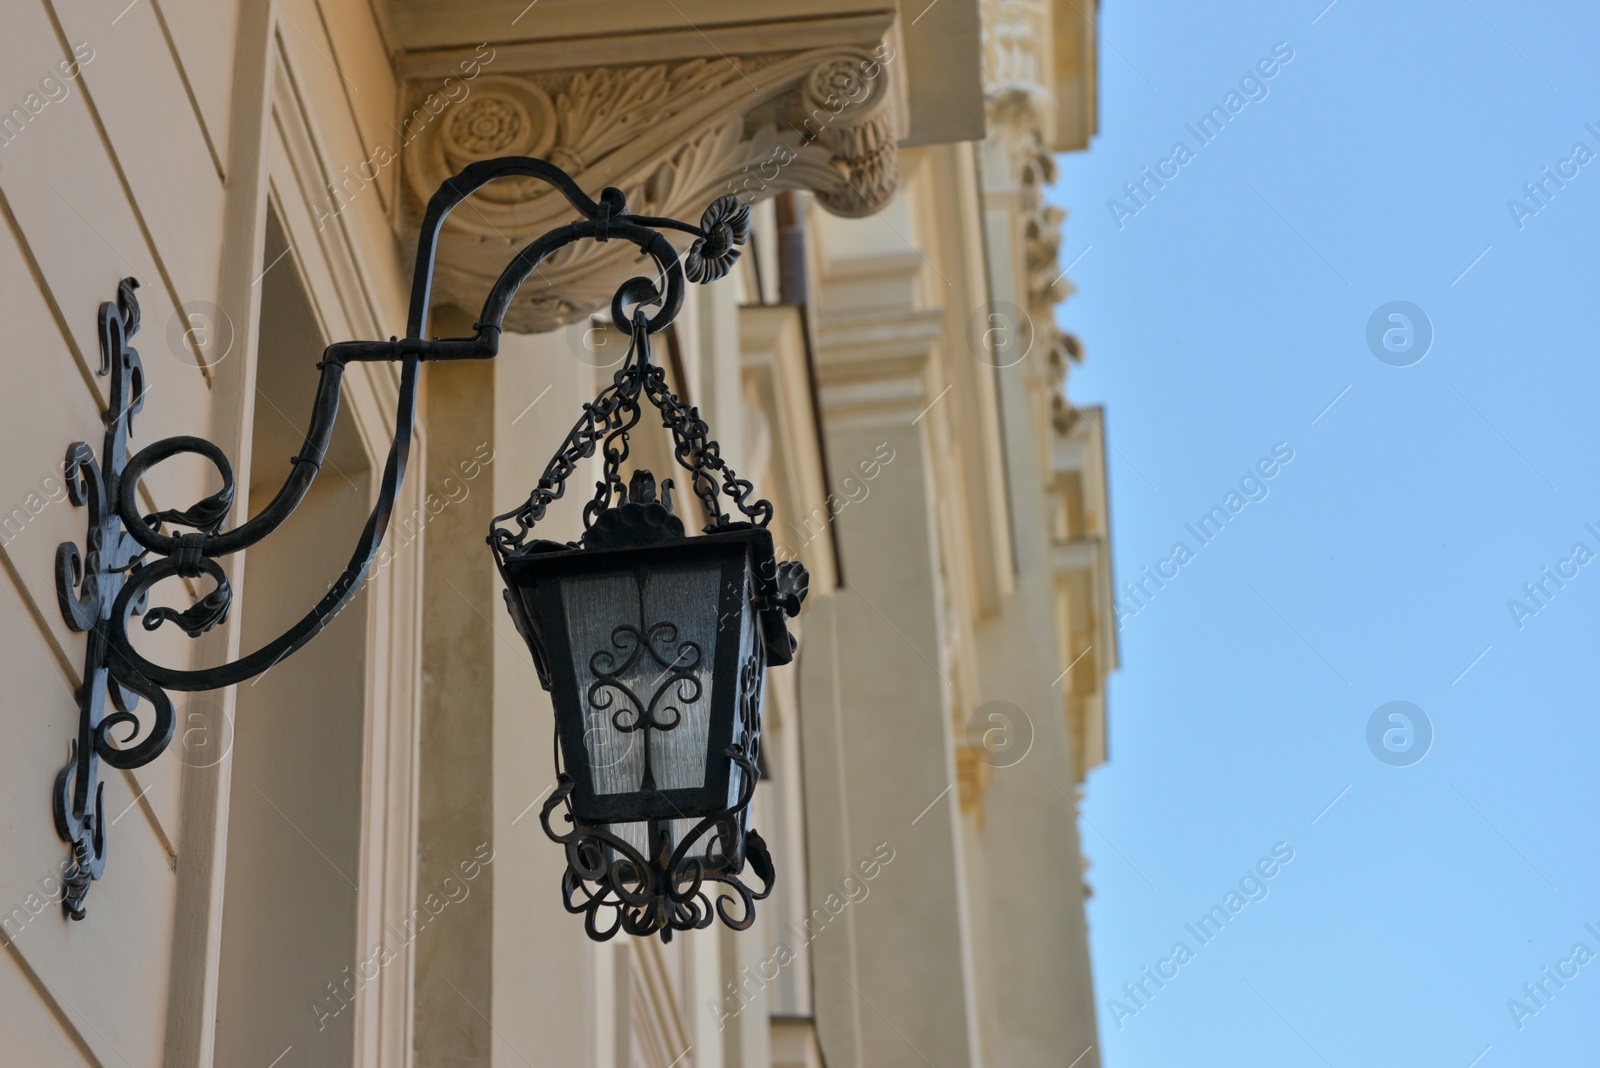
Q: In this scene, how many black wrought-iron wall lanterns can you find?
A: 1